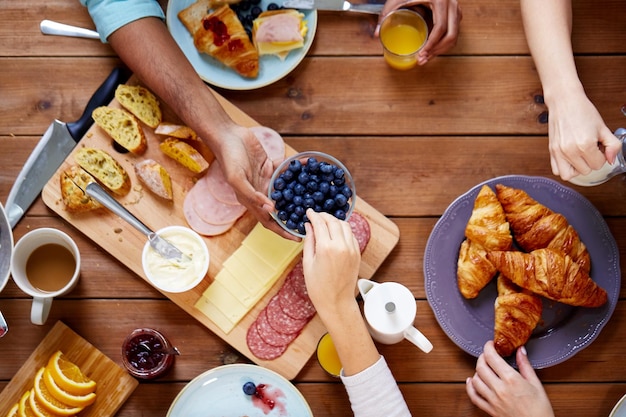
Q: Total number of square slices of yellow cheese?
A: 6